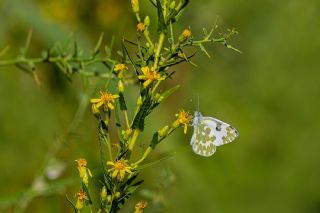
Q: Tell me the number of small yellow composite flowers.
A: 10